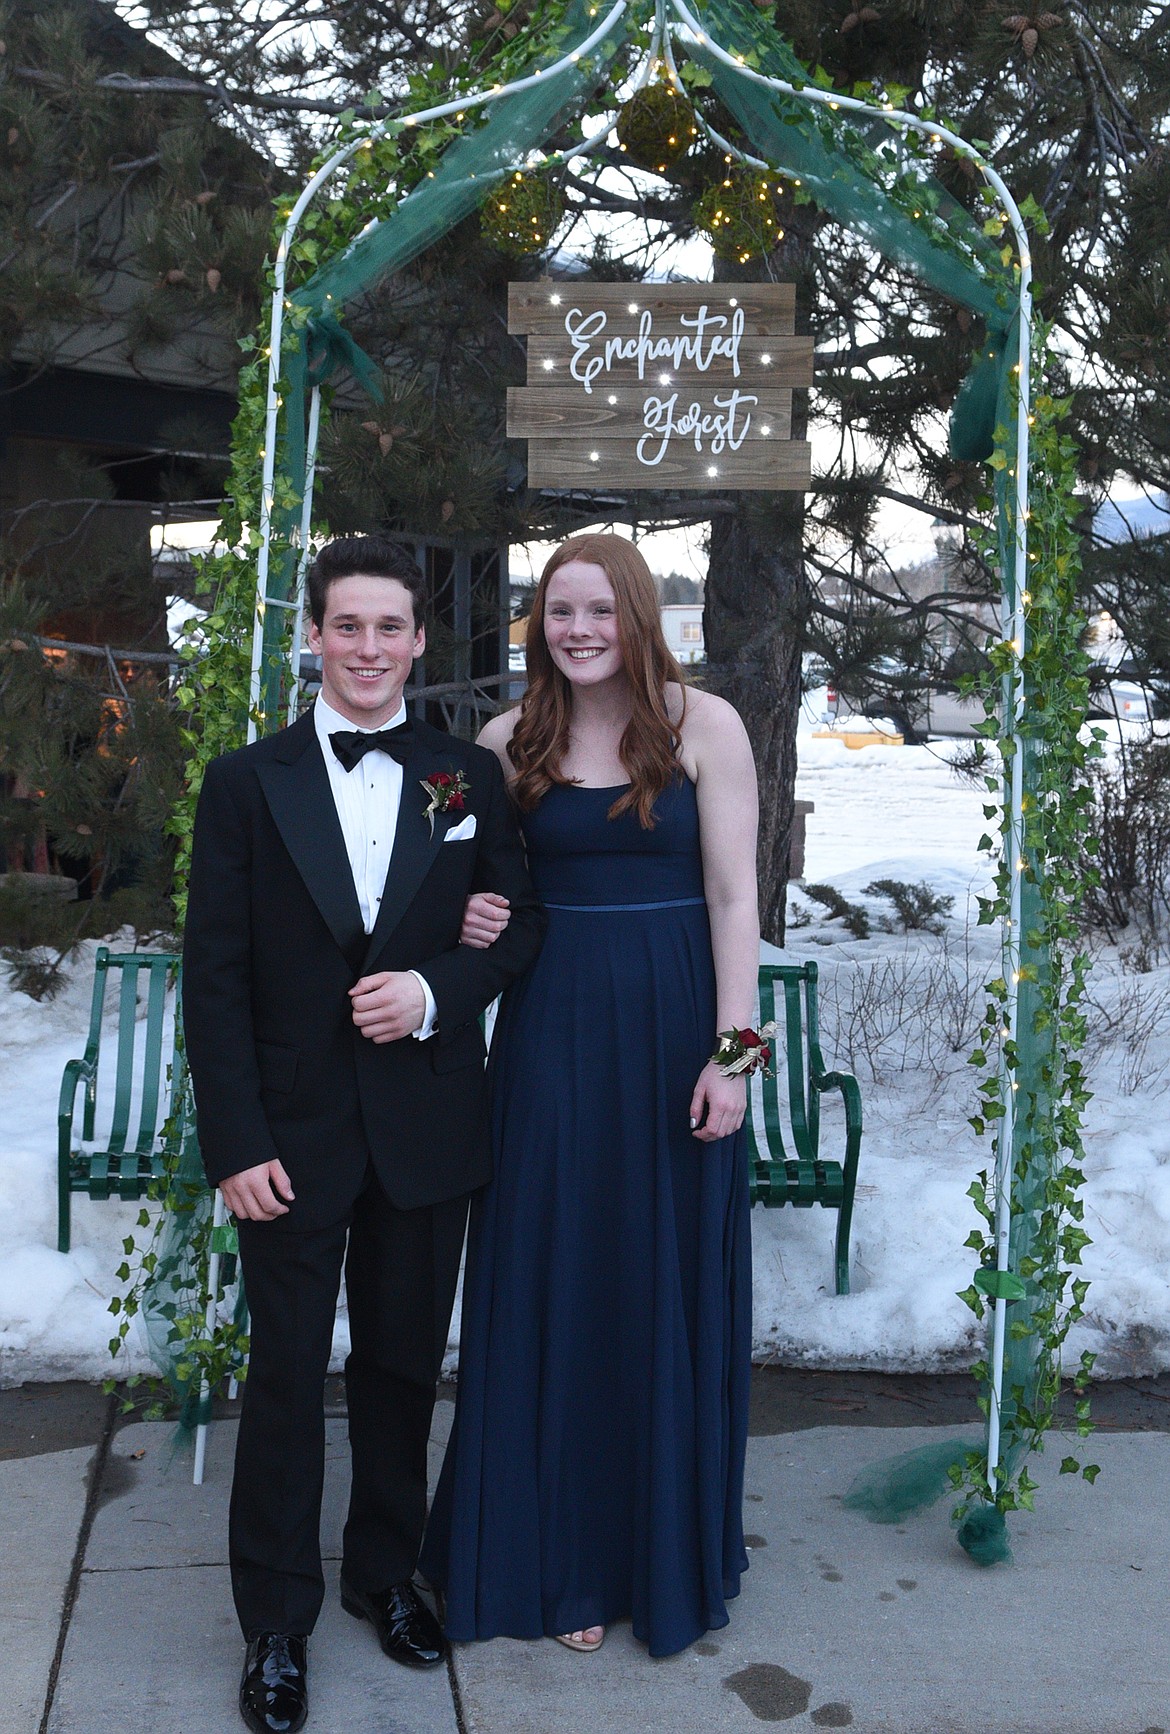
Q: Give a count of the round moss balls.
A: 3